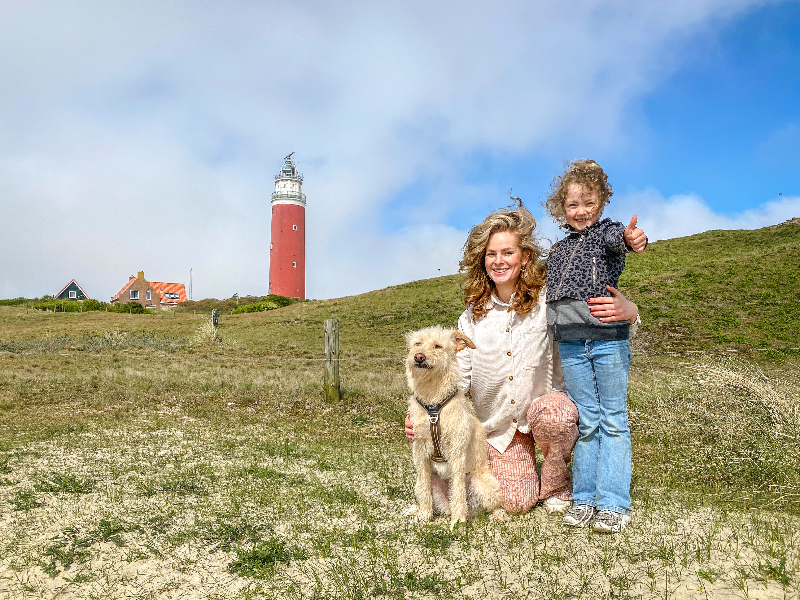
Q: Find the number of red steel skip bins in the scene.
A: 0